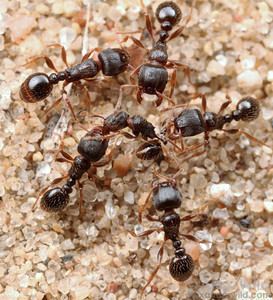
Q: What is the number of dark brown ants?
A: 6